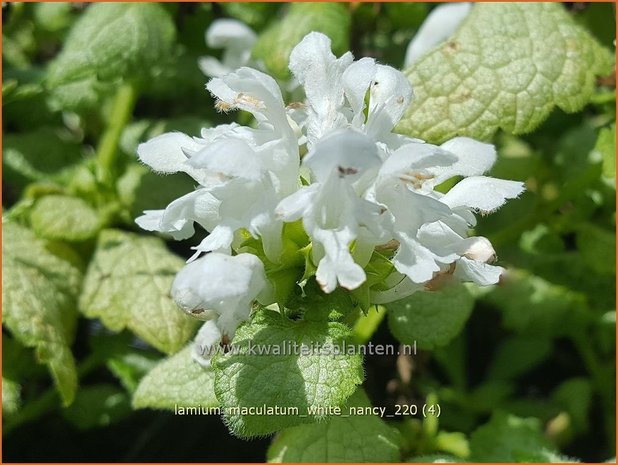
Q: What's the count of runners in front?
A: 0